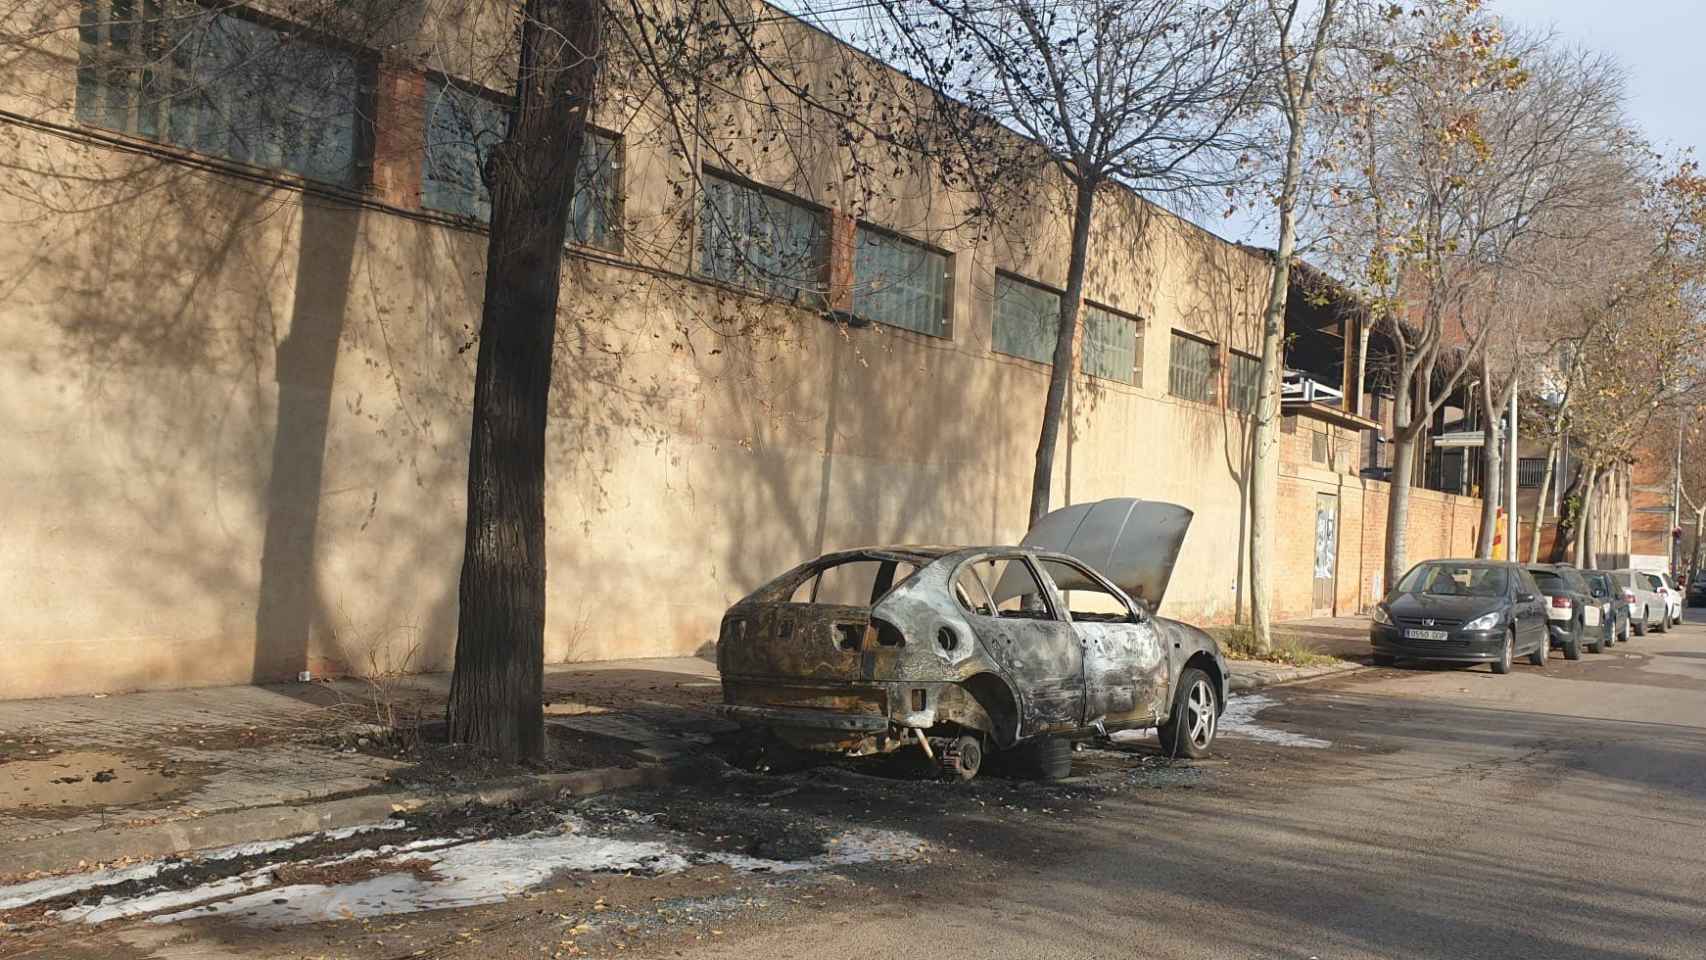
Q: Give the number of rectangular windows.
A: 8